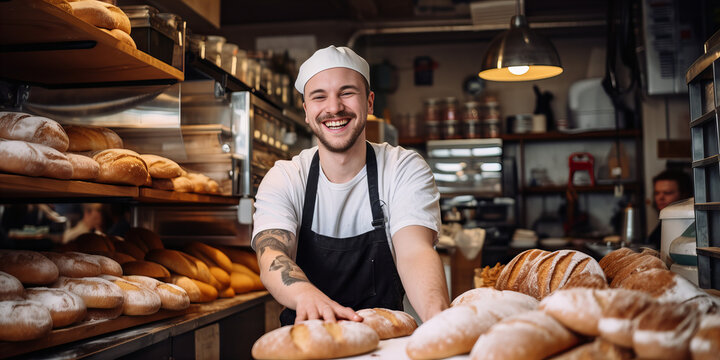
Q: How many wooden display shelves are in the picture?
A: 3